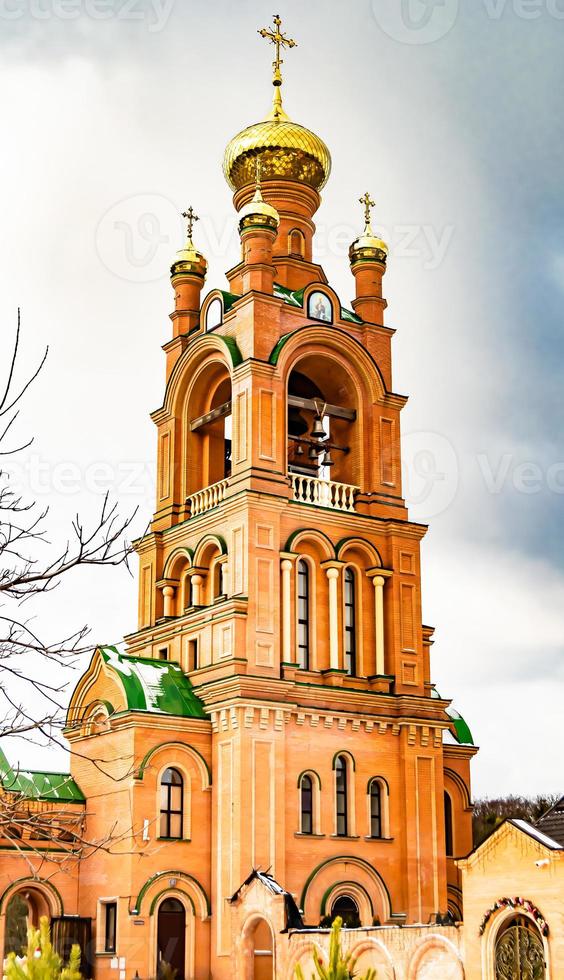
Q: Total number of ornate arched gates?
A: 1